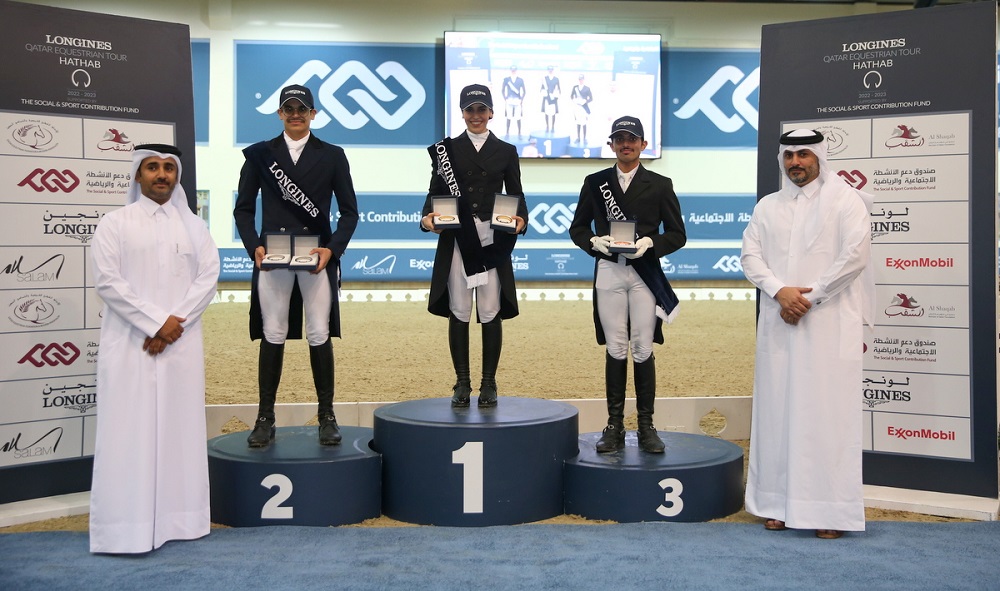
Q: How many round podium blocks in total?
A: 3